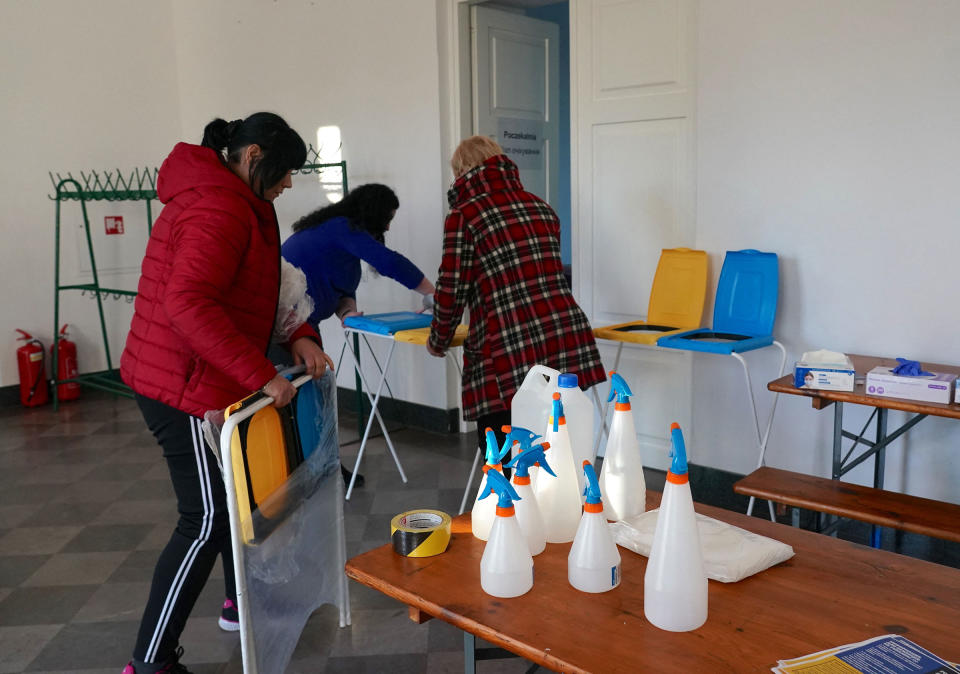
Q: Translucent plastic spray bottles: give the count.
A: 8